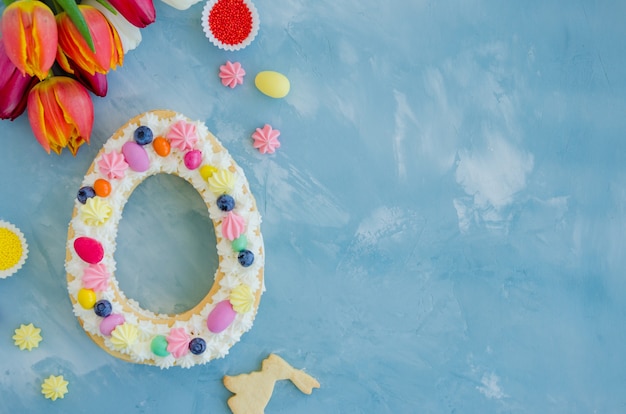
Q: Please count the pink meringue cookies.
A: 7